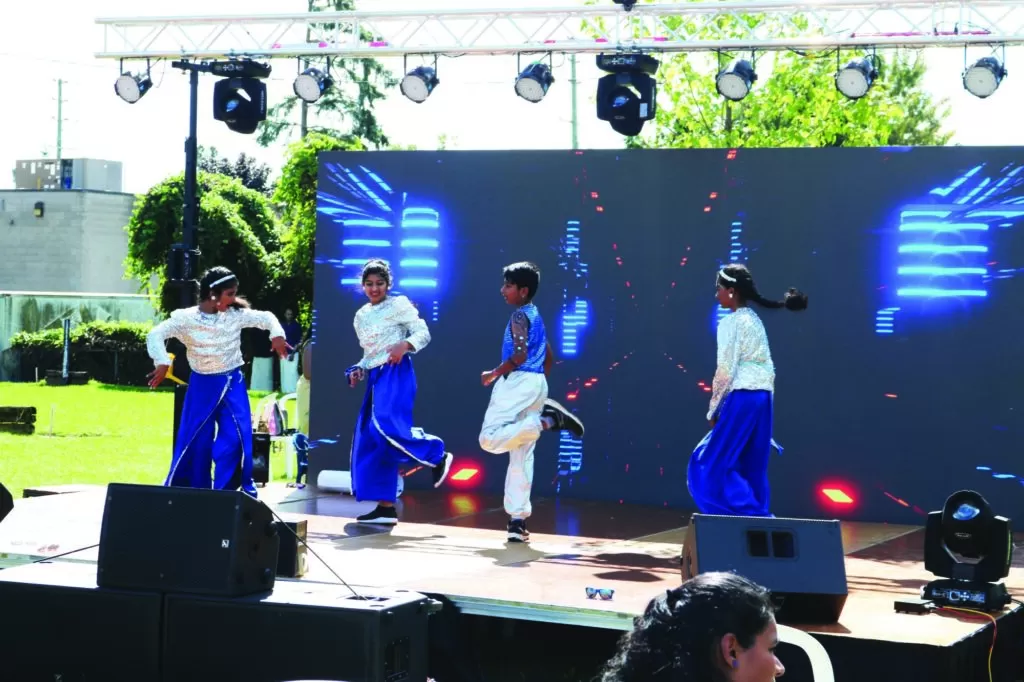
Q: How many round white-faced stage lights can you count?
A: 7